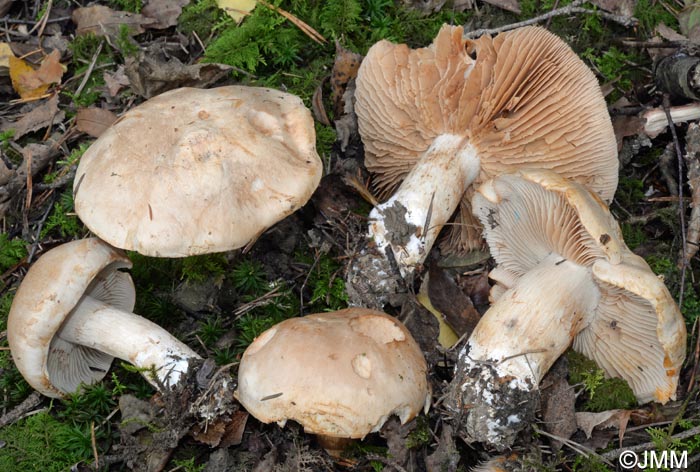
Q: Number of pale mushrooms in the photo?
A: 5